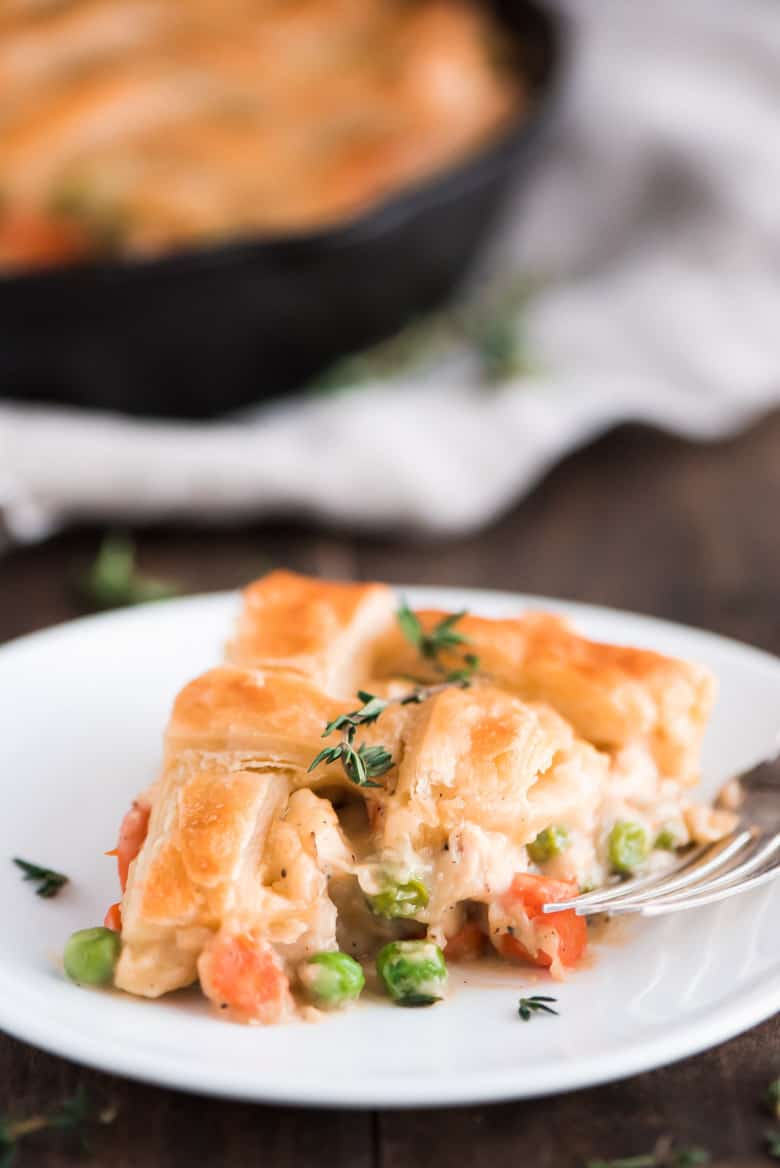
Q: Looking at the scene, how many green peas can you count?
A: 7